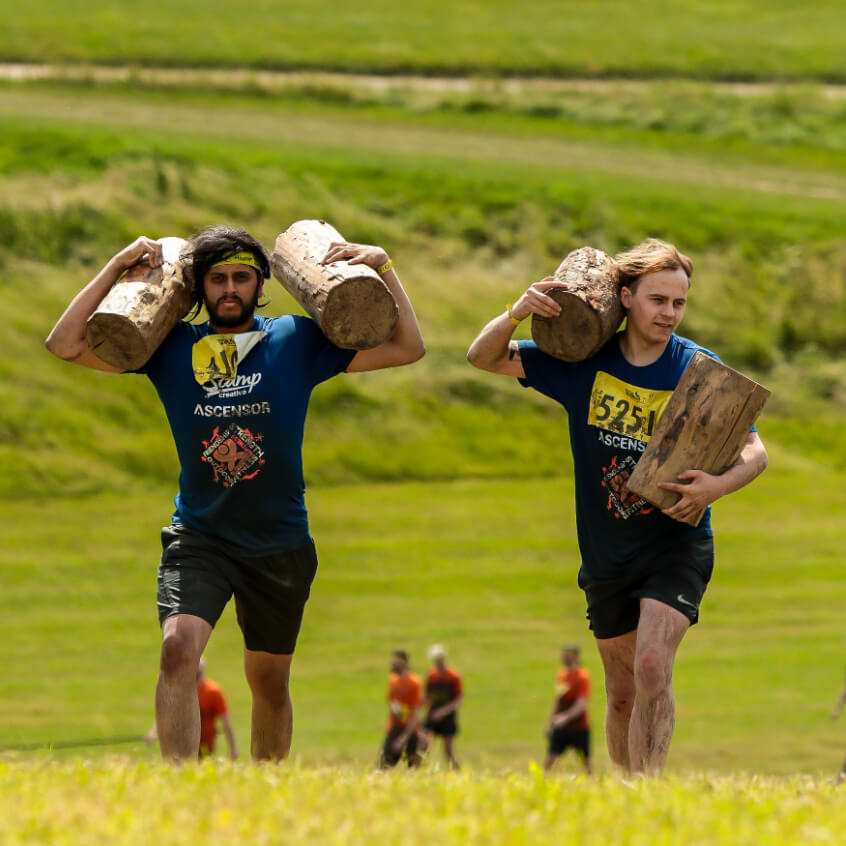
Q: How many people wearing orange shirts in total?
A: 4